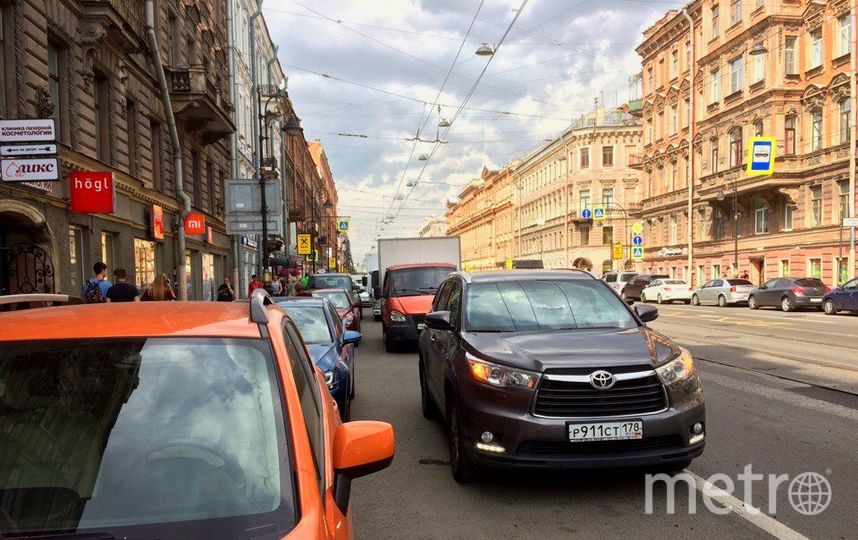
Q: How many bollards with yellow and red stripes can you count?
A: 0